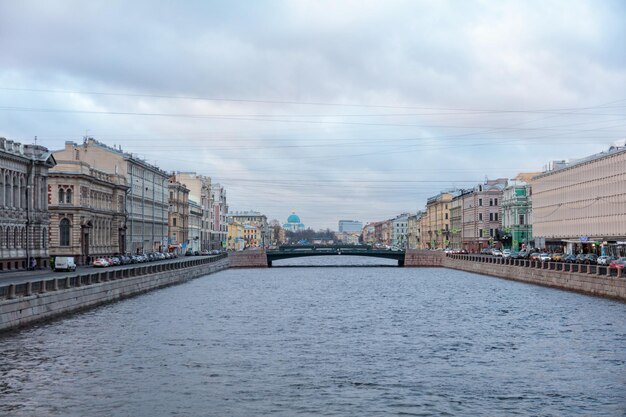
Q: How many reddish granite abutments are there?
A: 2